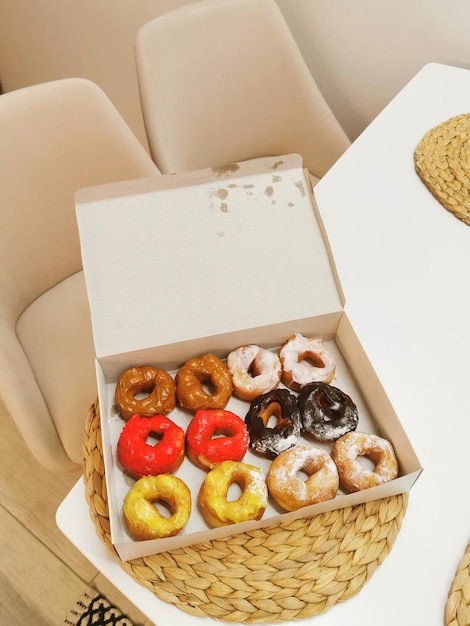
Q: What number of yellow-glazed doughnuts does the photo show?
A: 2